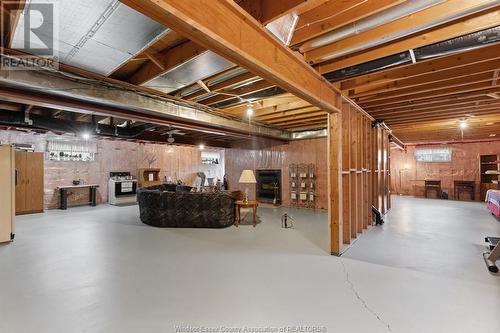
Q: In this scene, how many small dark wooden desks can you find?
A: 2